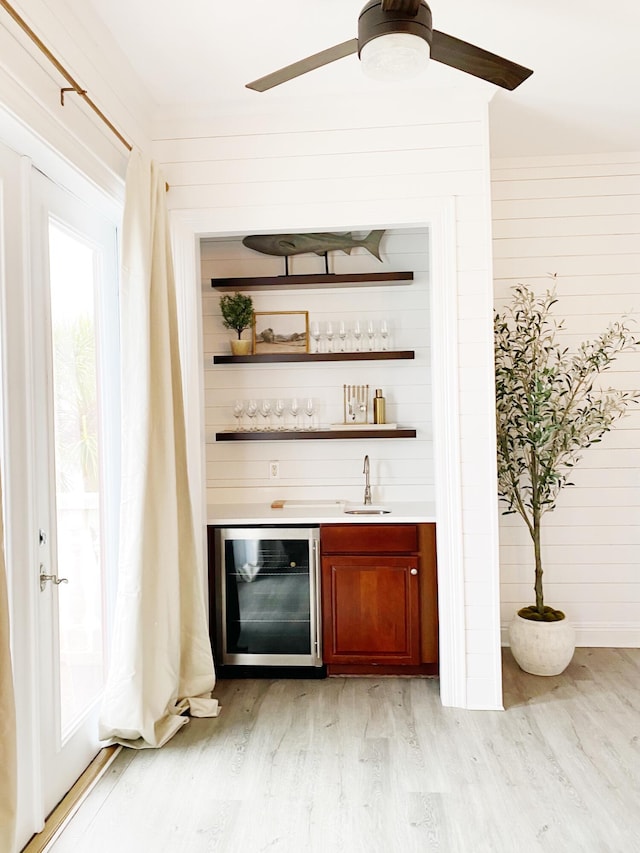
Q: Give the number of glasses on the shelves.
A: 12